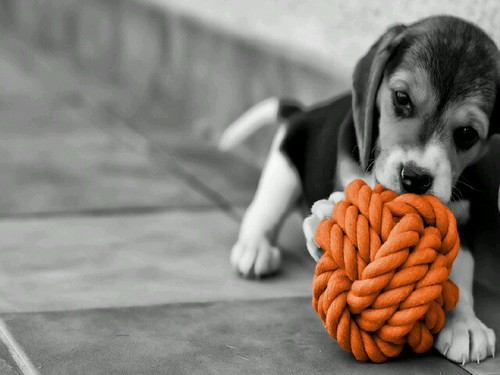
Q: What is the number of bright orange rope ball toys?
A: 1